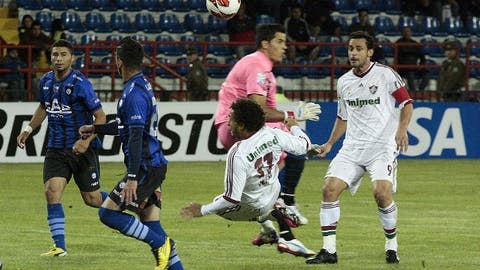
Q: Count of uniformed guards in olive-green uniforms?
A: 2